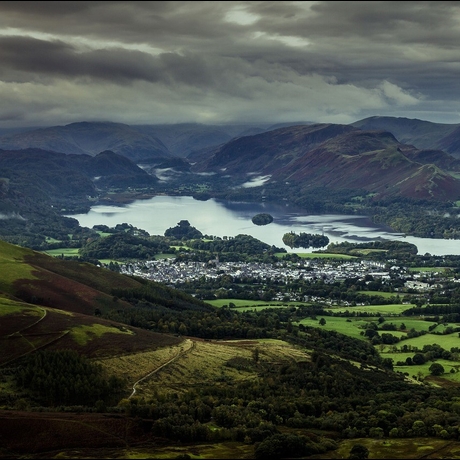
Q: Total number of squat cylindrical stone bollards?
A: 0